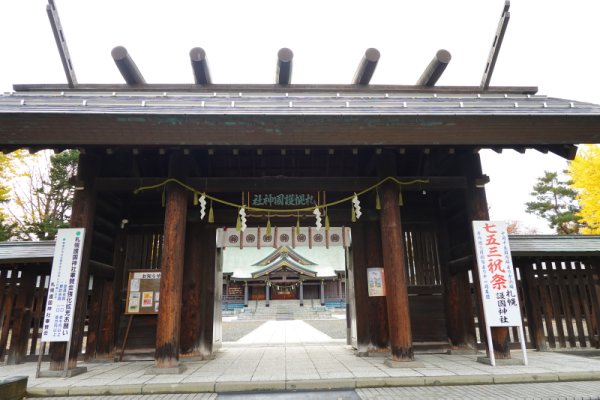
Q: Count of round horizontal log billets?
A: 5